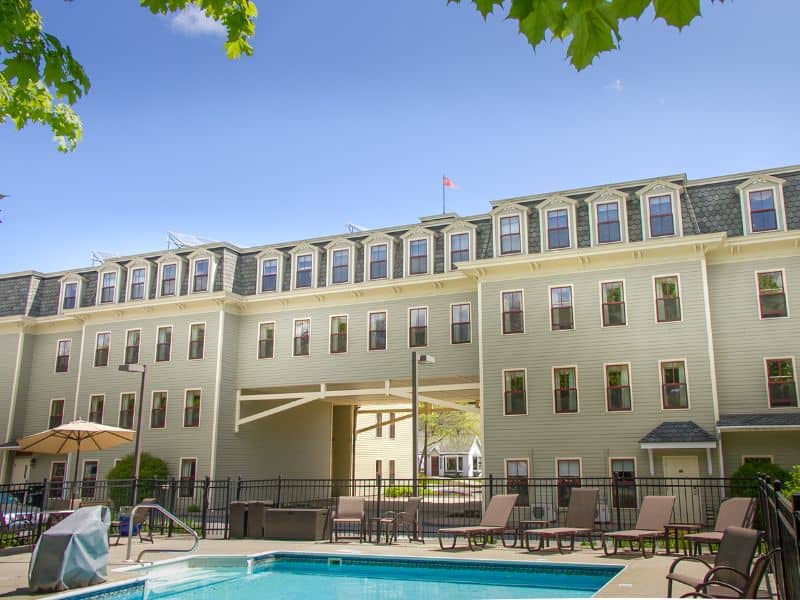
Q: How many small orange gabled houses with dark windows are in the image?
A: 0